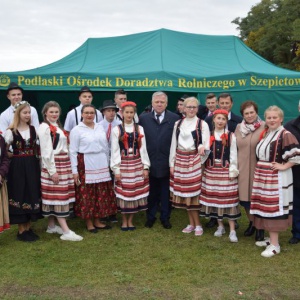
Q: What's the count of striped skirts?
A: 5